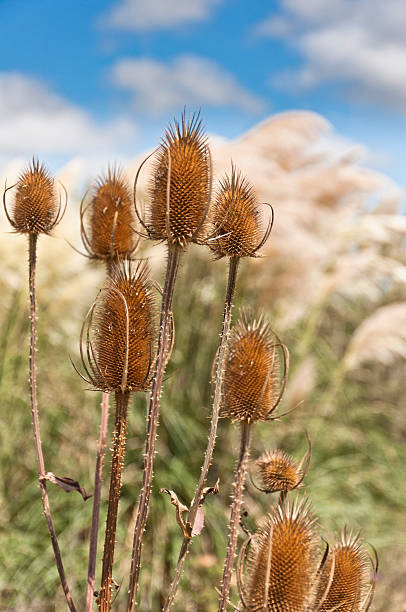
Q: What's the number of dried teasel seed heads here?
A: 9